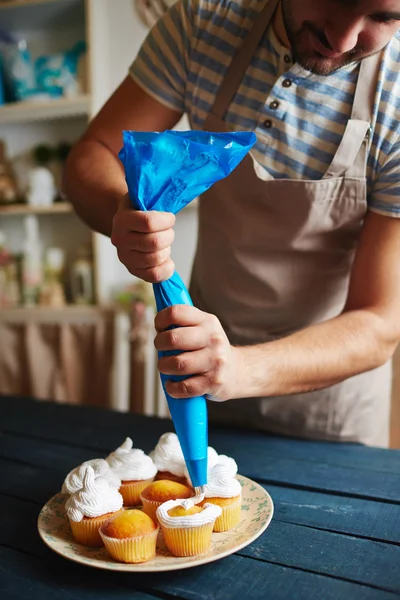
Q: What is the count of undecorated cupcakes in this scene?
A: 2